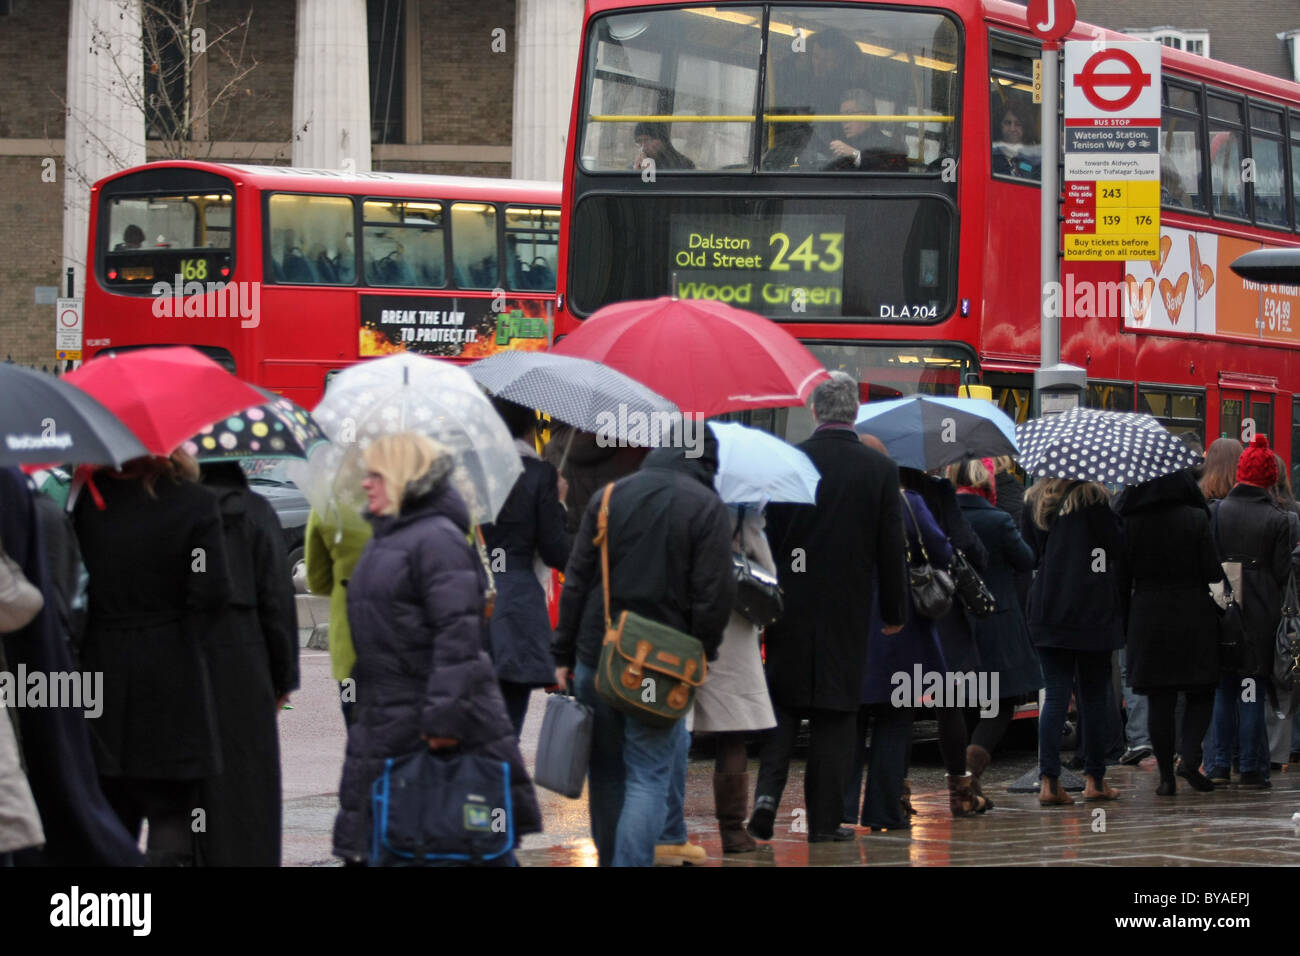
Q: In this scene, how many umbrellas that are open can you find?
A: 9